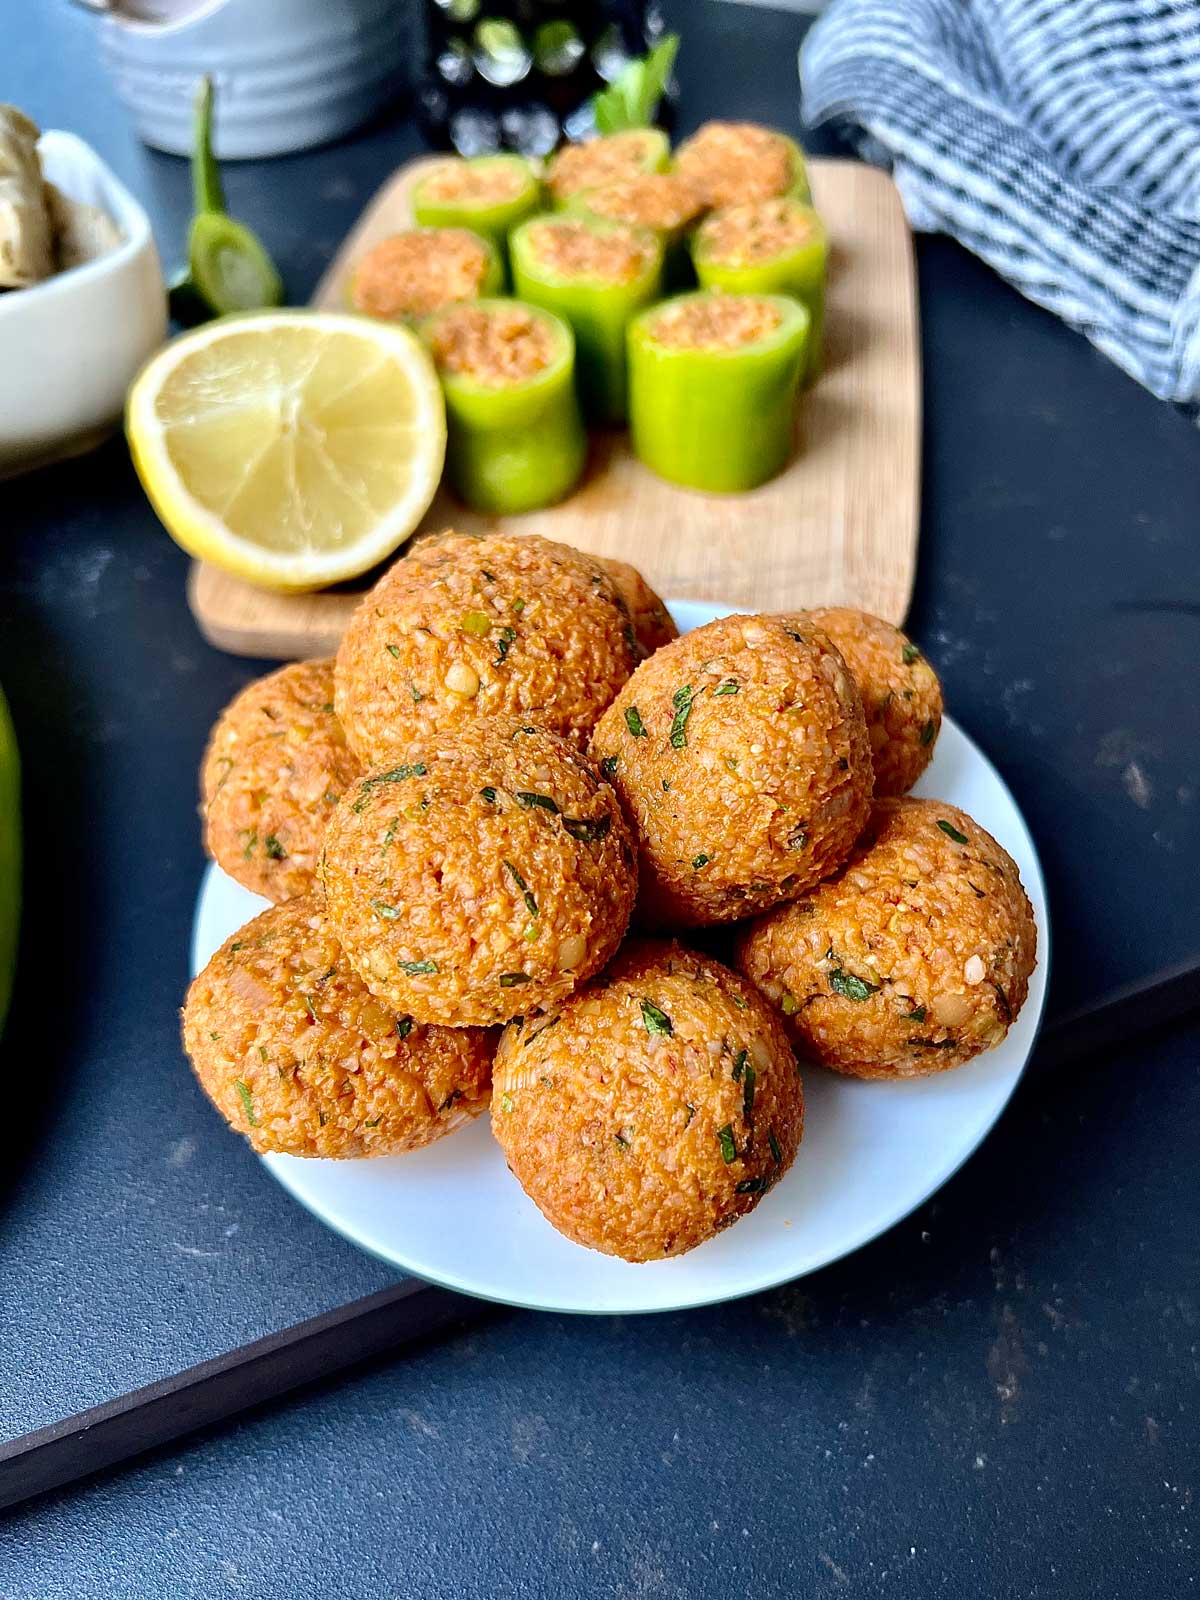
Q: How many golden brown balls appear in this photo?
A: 9